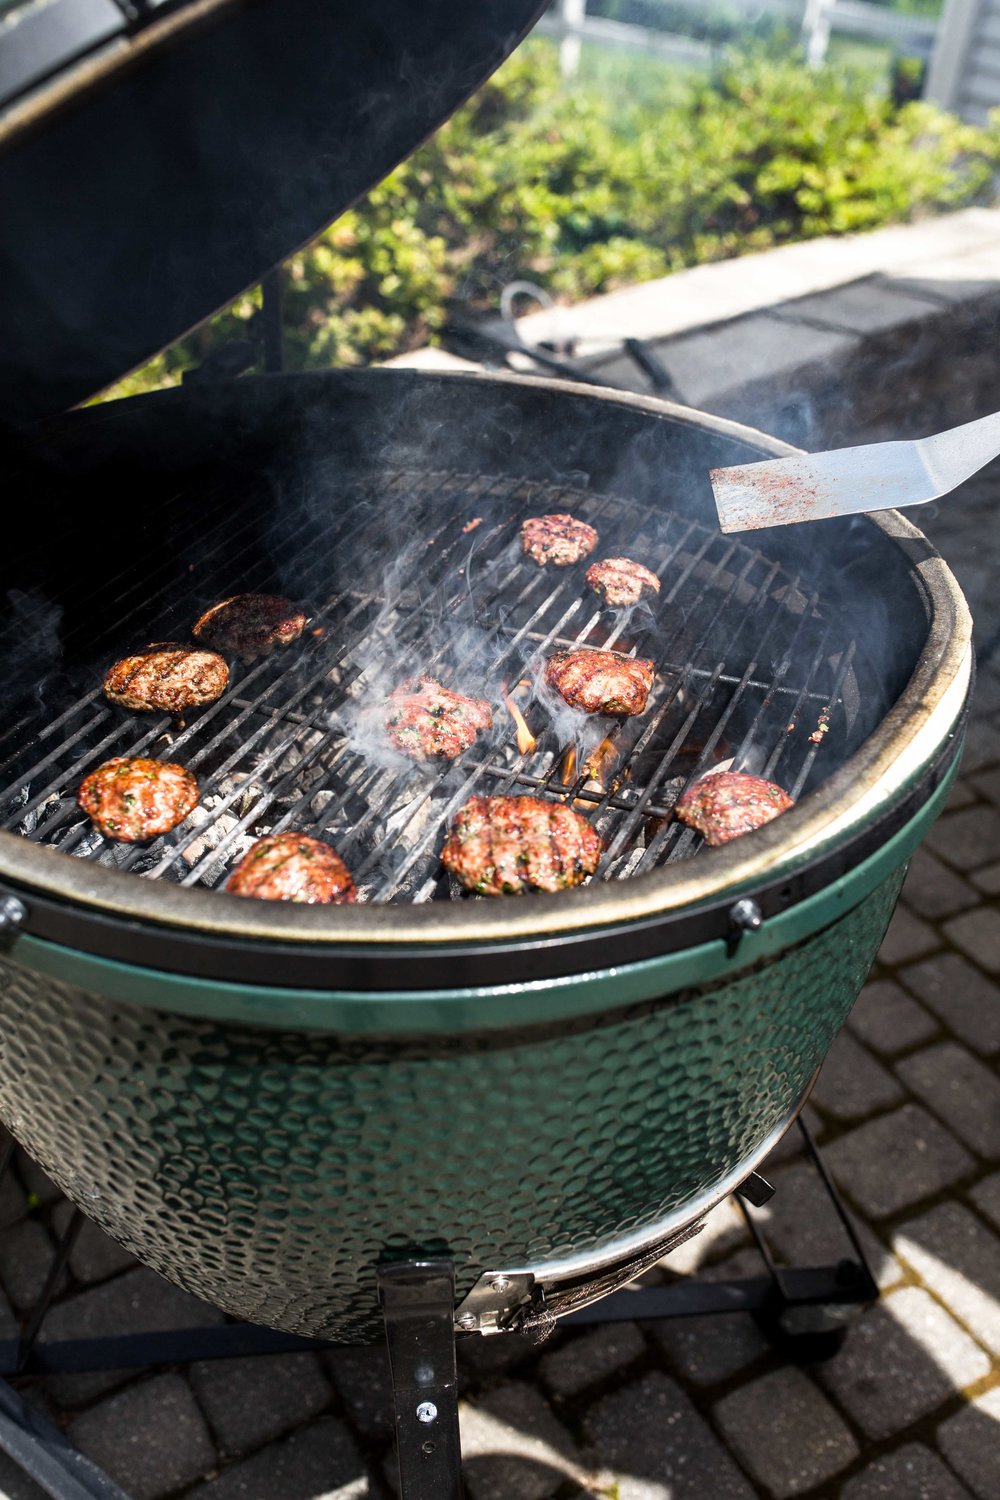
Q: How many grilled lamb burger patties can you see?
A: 10